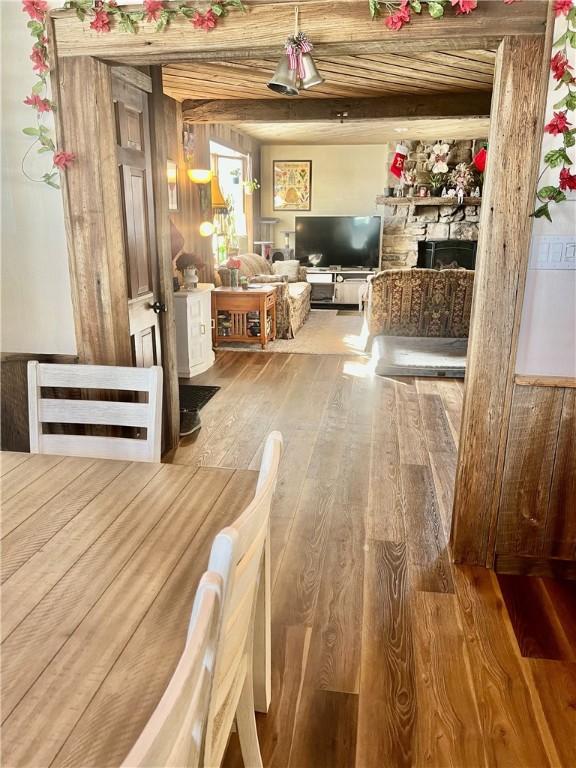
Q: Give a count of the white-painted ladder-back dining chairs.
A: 3